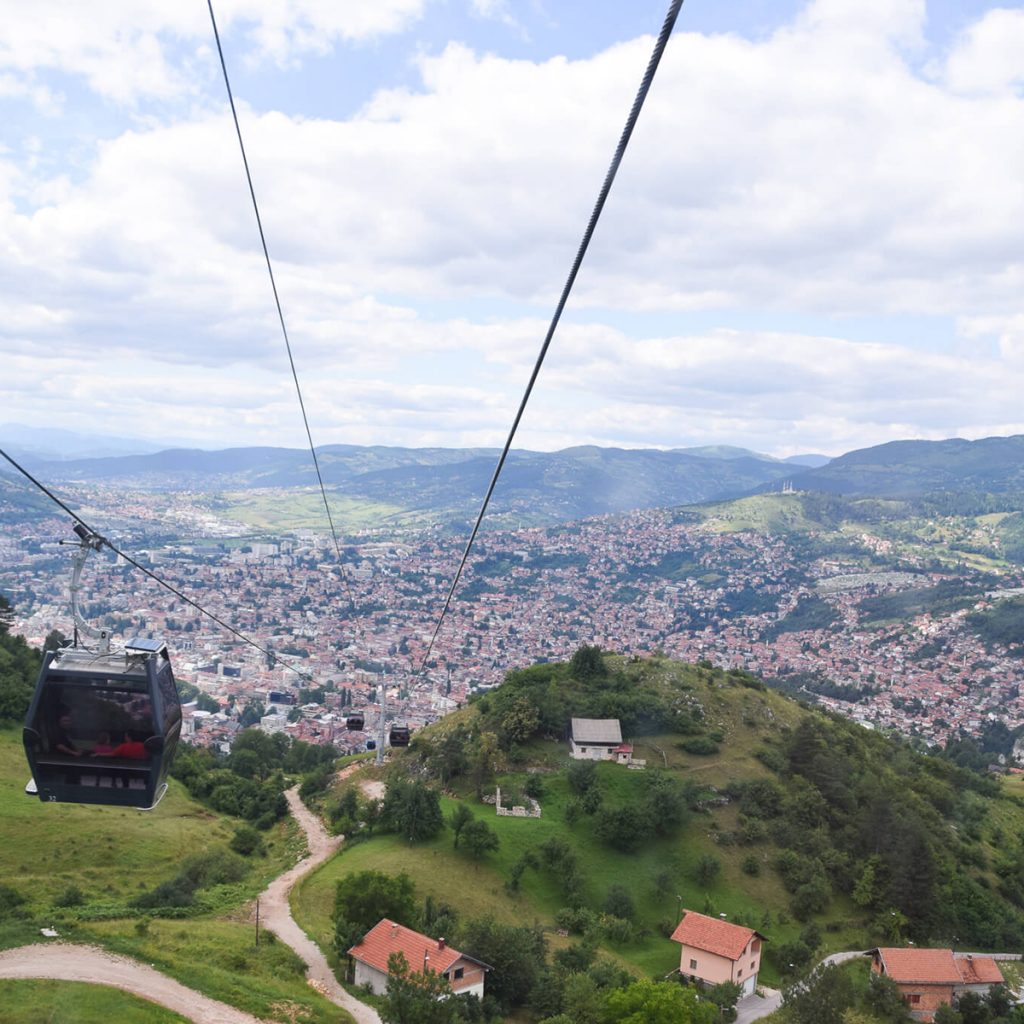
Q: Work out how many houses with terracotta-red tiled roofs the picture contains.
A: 3